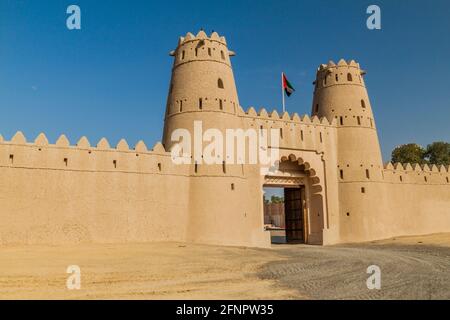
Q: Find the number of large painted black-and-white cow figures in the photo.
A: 0